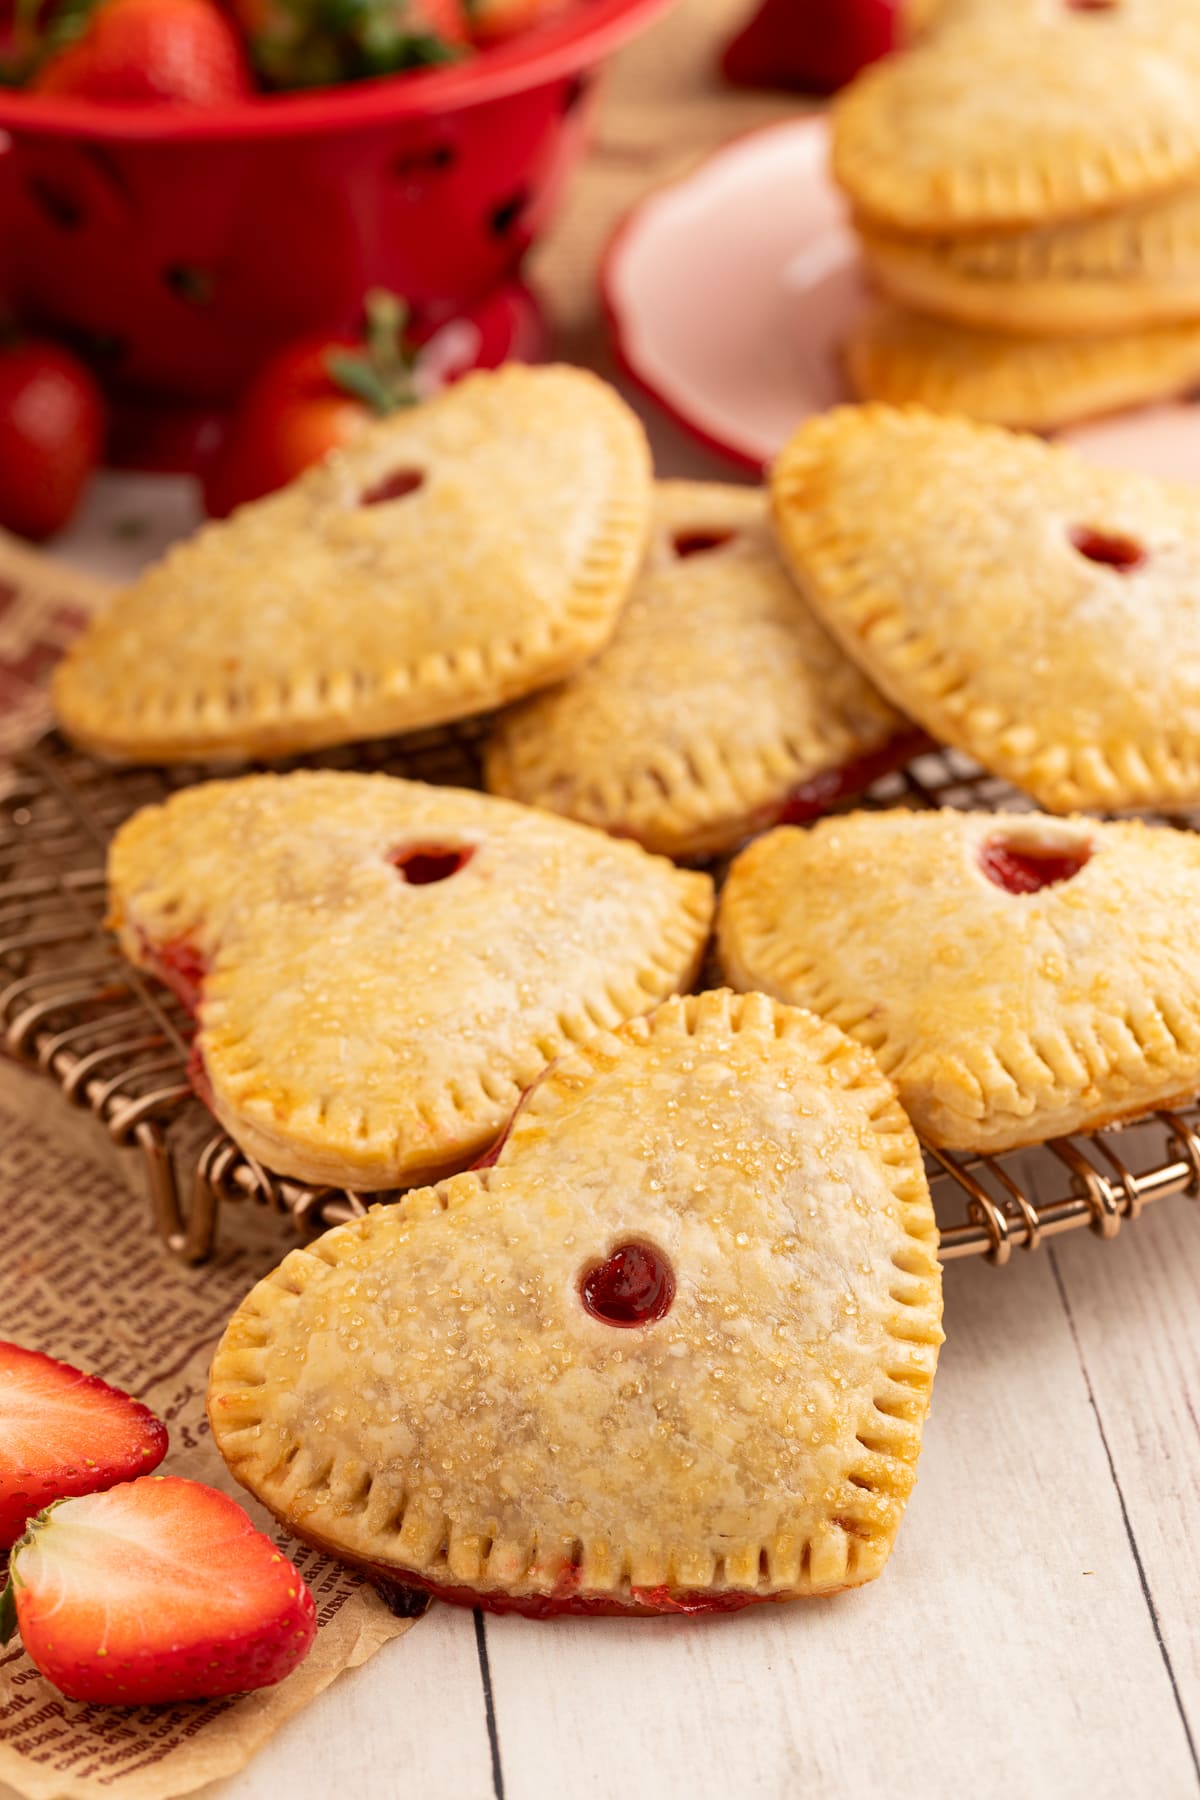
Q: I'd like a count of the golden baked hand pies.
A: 9